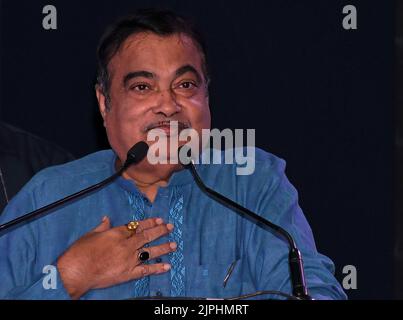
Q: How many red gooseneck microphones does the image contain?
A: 0